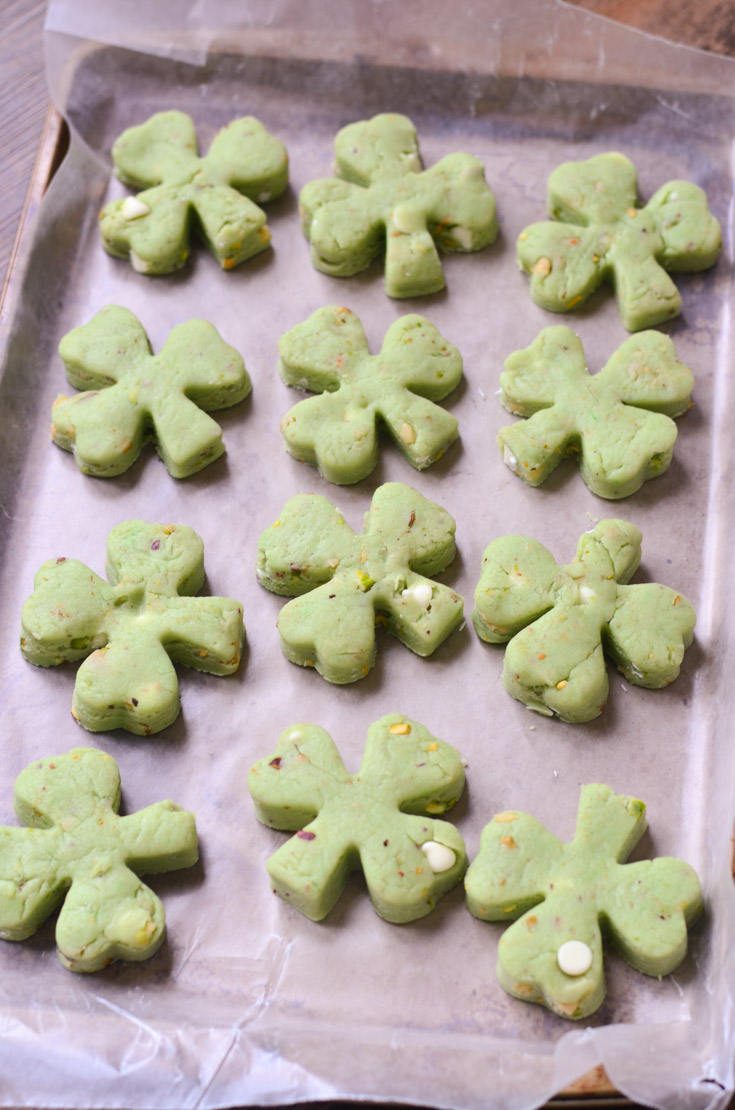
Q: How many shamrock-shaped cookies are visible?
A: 12